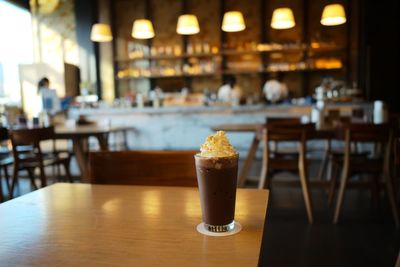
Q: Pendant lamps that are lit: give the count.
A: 6